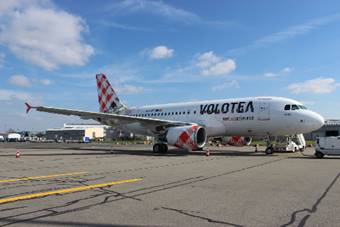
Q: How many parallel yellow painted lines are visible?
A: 2